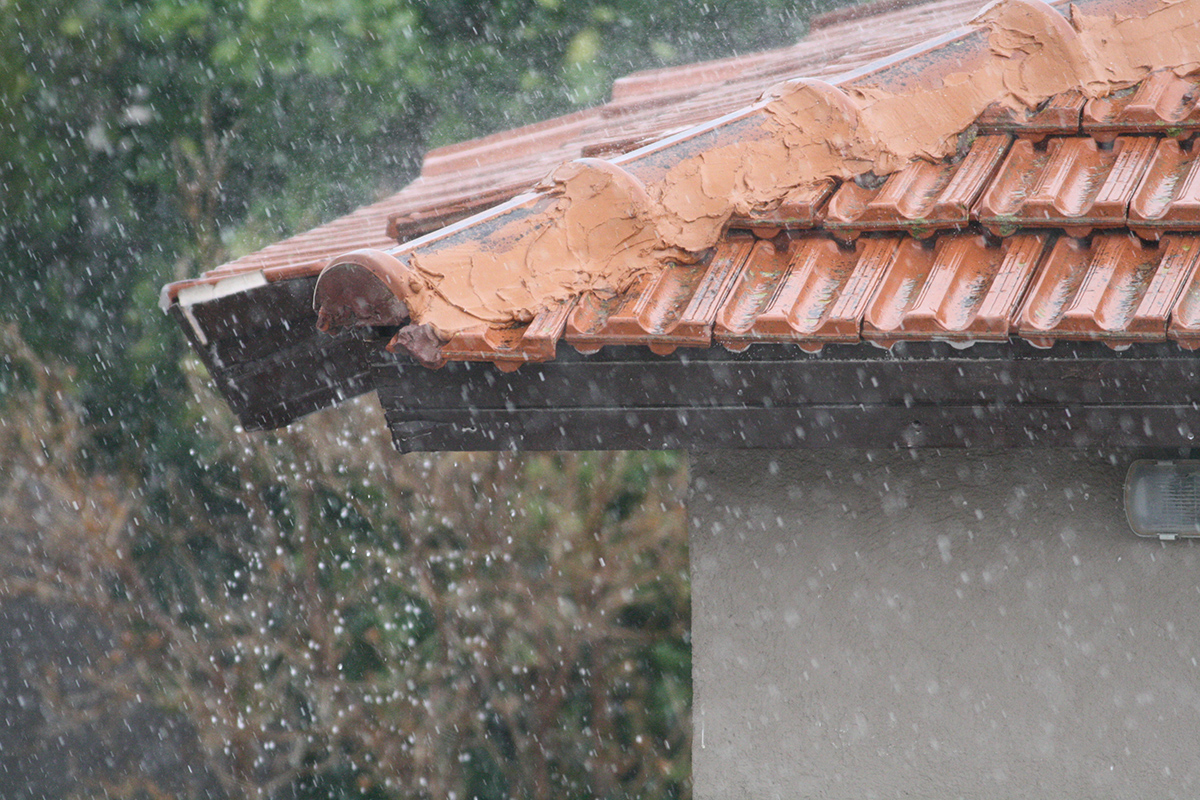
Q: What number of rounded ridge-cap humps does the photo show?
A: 4